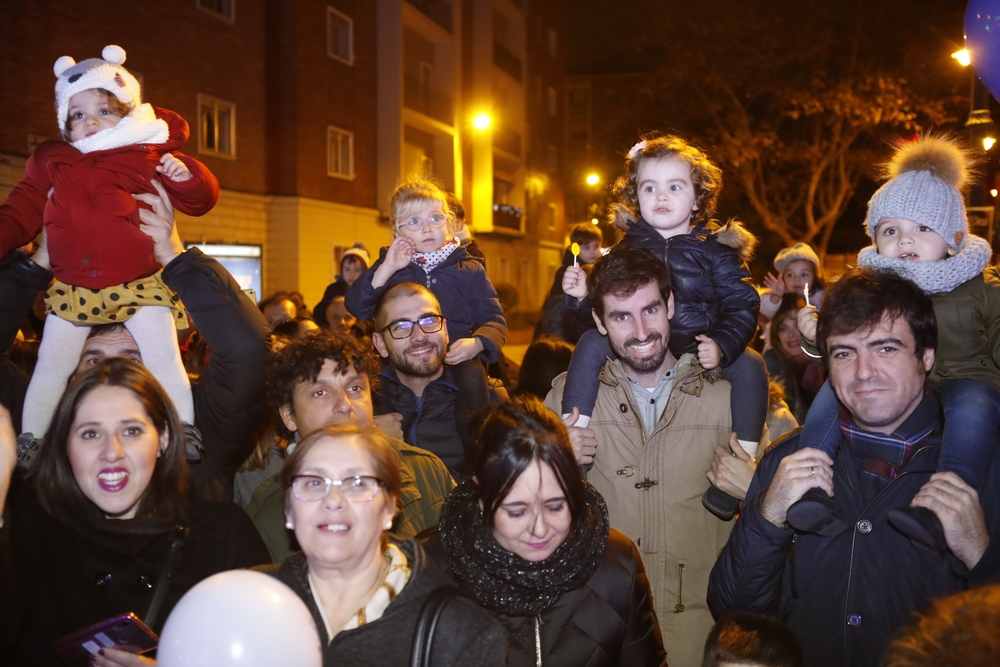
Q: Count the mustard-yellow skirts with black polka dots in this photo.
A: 1